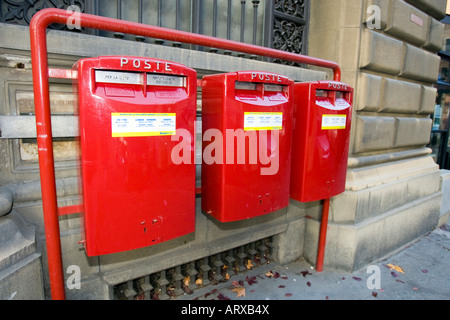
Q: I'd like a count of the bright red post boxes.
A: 3